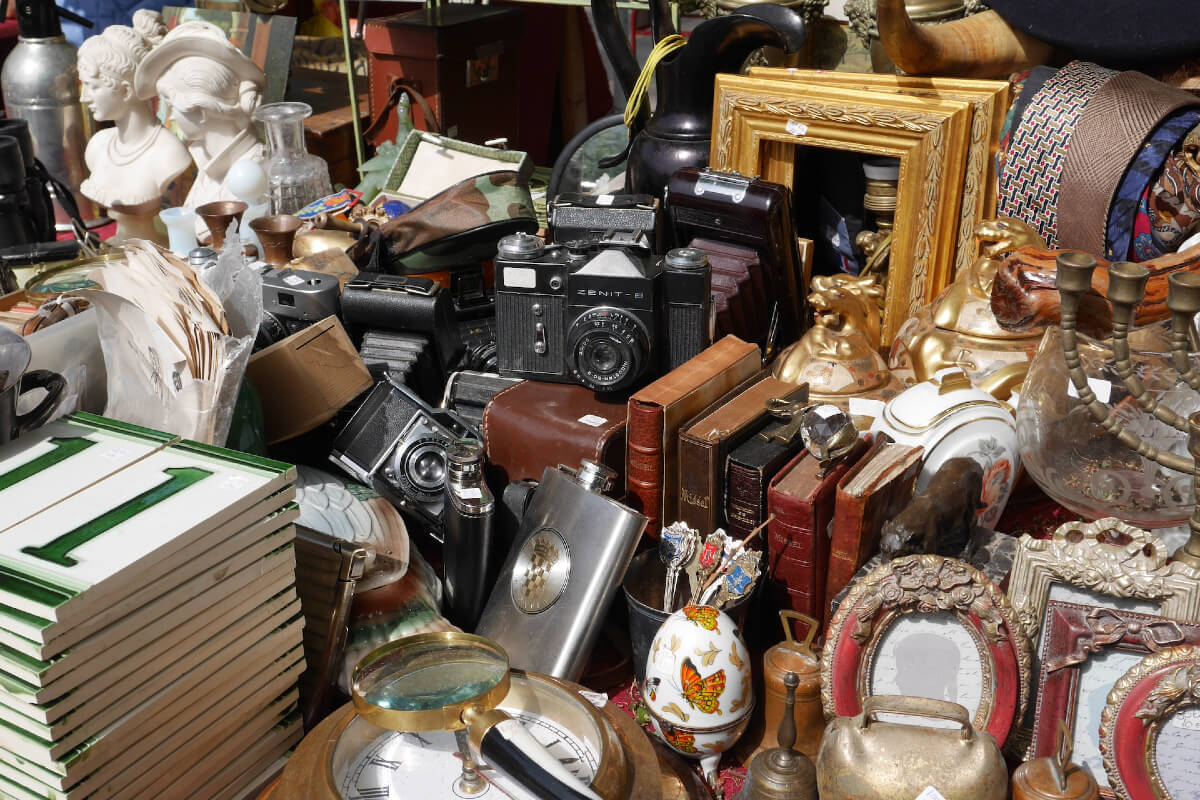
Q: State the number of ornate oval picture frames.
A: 2